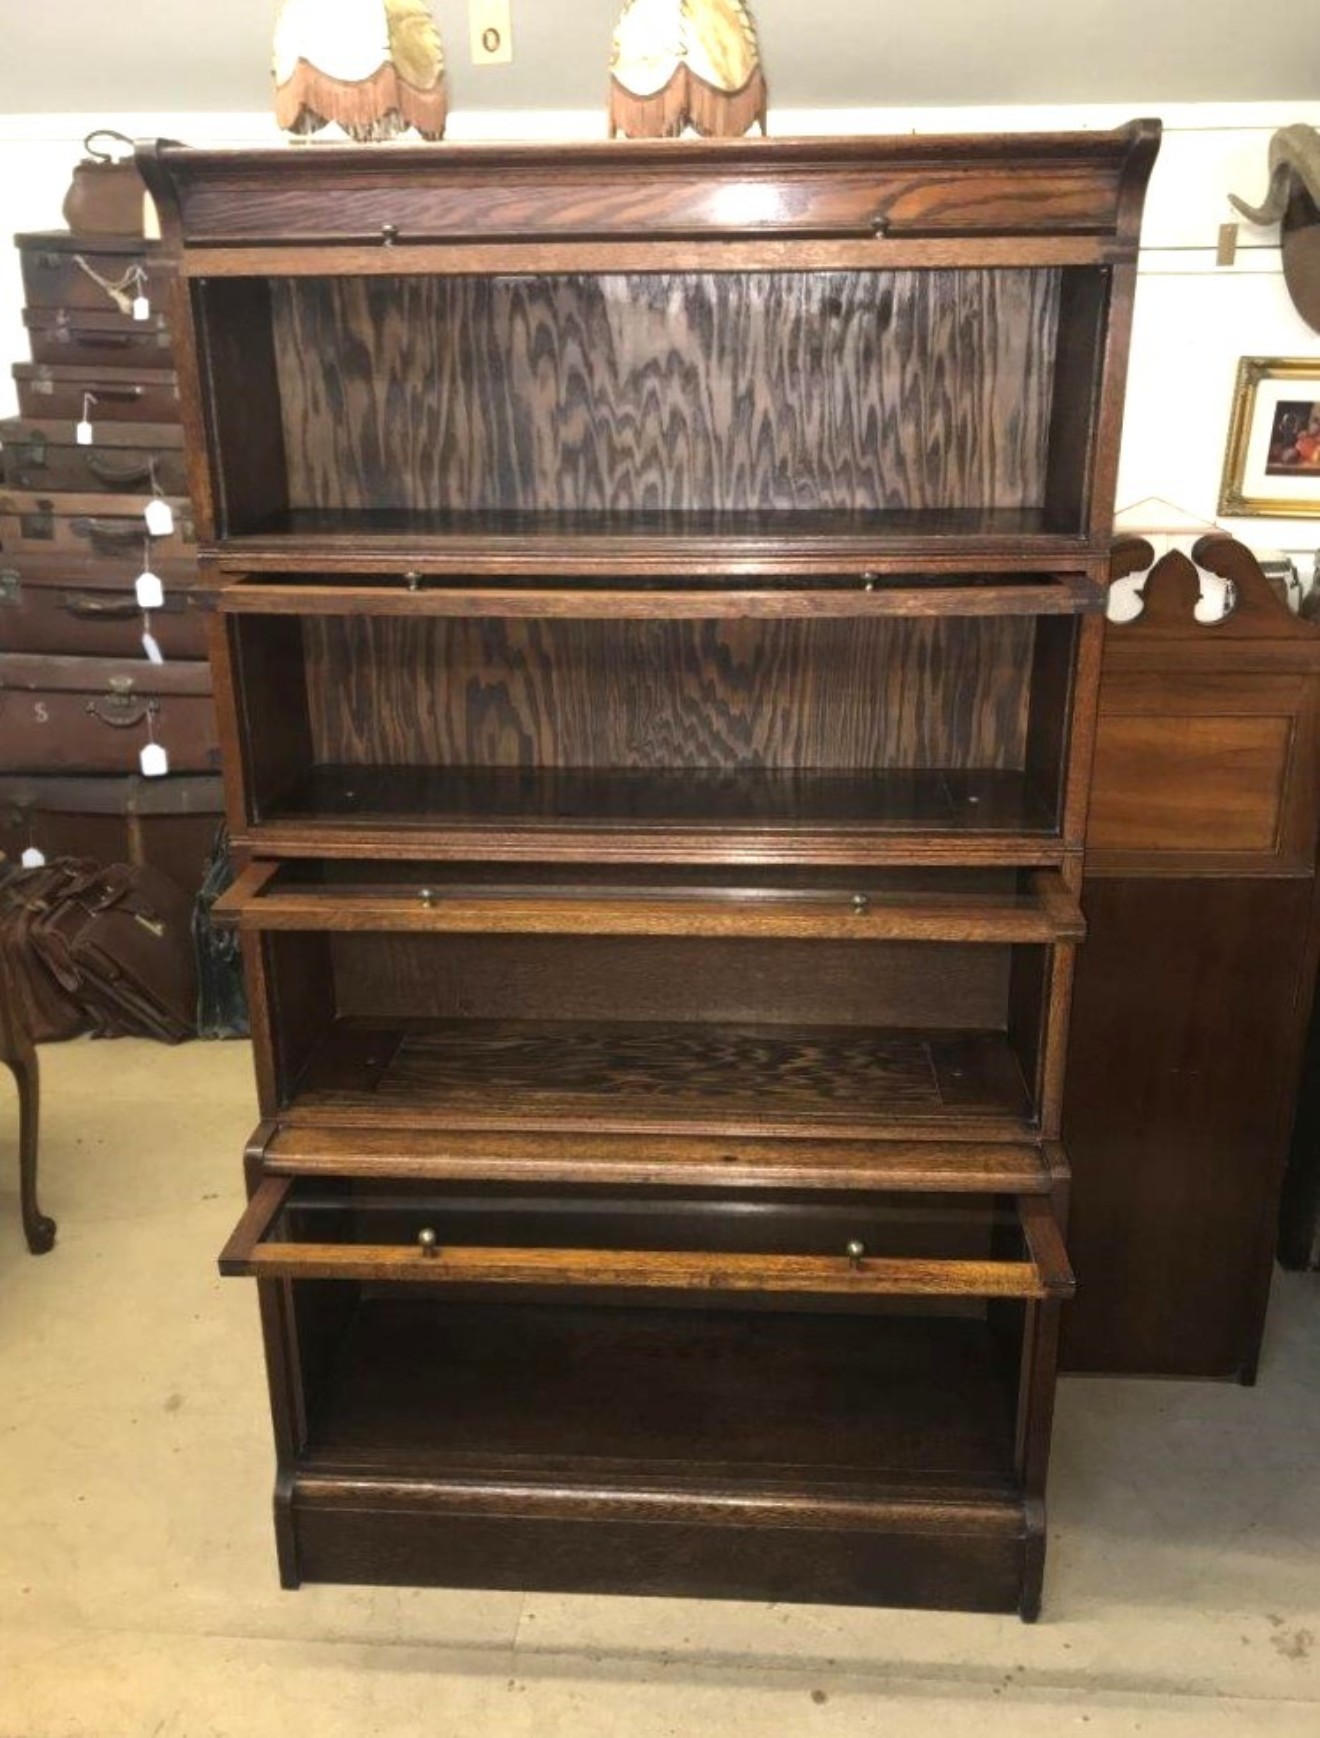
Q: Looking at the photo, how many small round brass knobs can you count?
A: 8